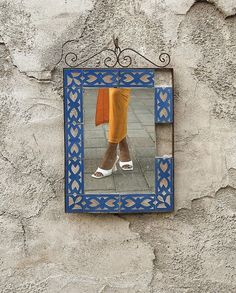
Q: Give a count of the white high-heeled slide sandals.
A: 2